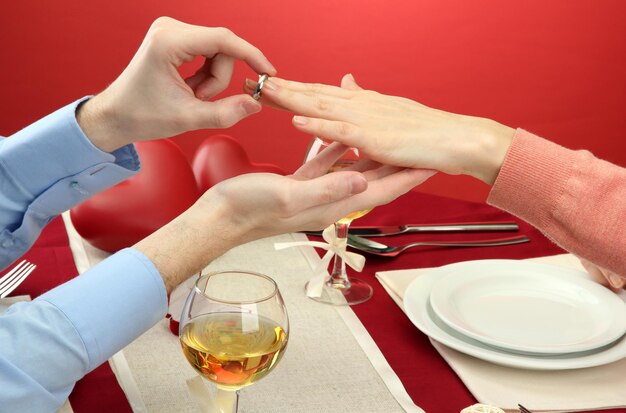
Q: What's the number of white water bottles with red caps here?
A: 0